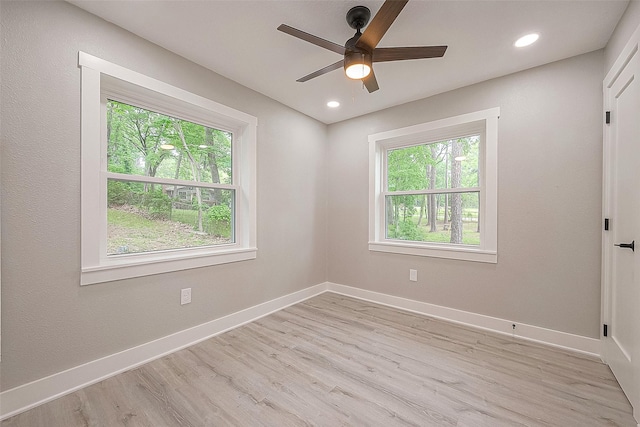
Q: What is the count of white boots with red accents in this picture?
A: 0